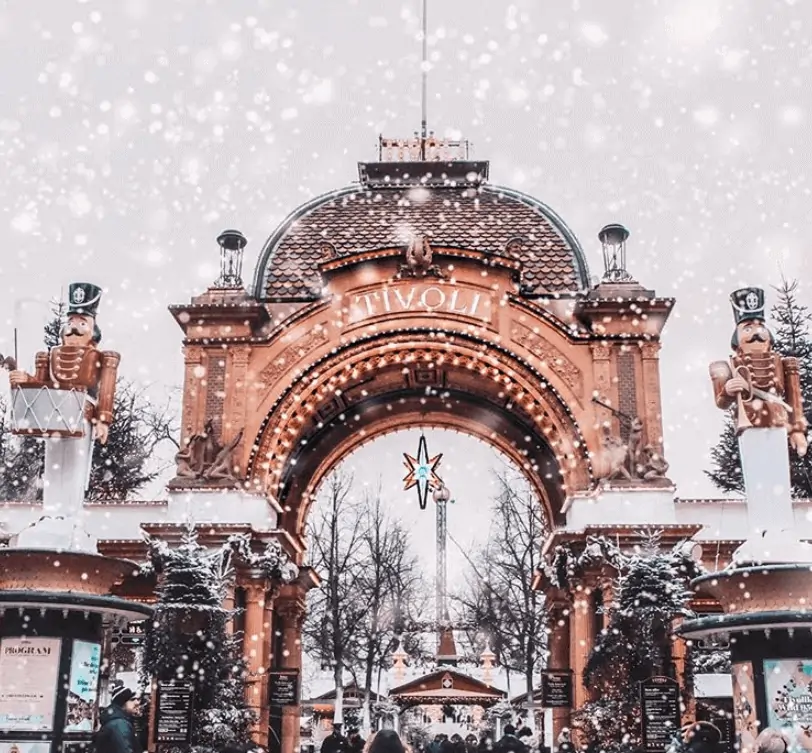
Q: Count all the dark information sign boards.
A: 4